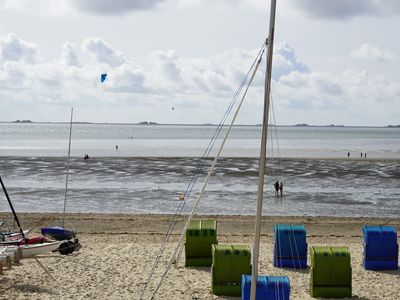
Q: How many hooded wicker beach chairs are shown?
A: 6